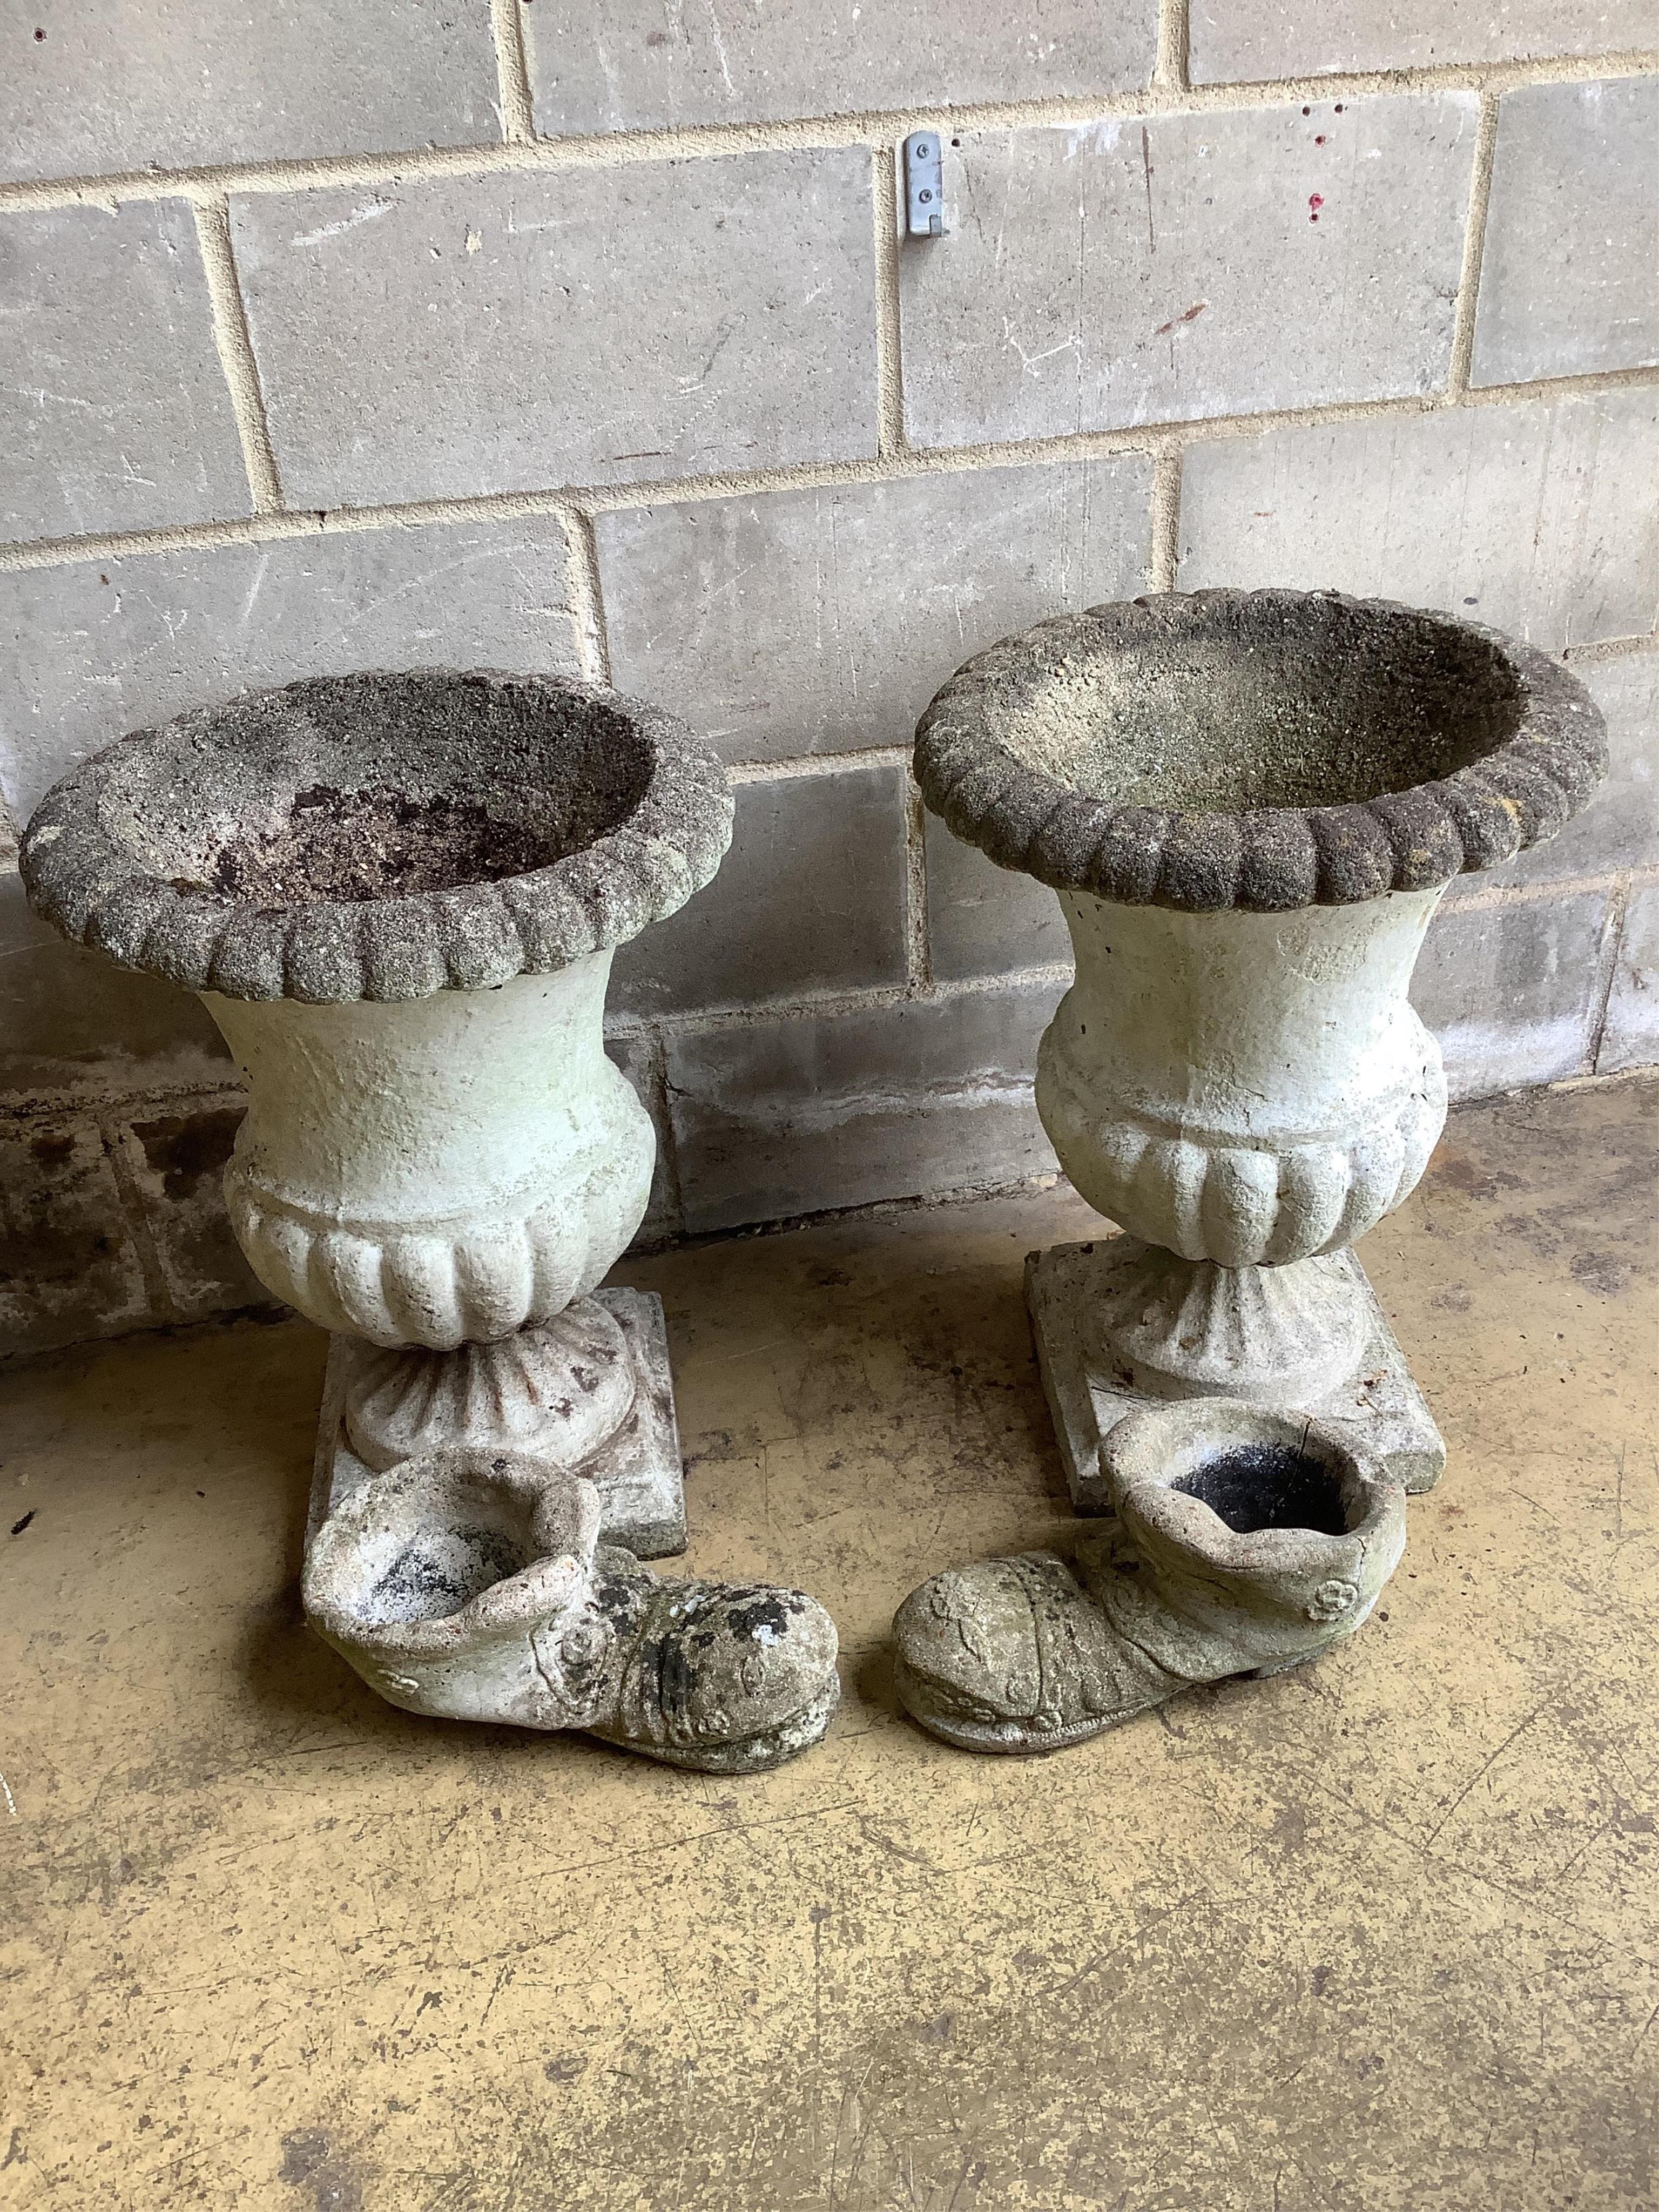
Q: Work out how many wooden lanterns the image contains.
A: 0